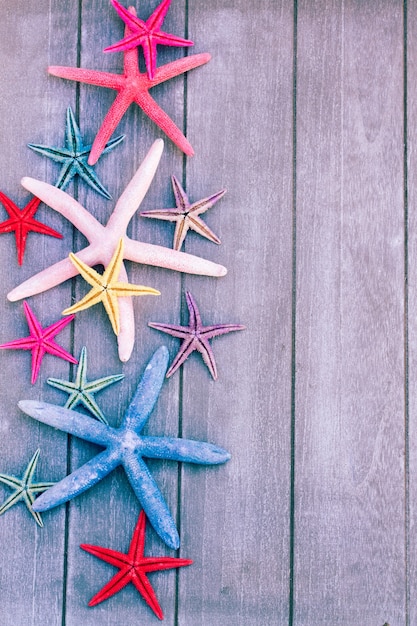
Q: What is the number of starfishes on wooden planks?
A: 13